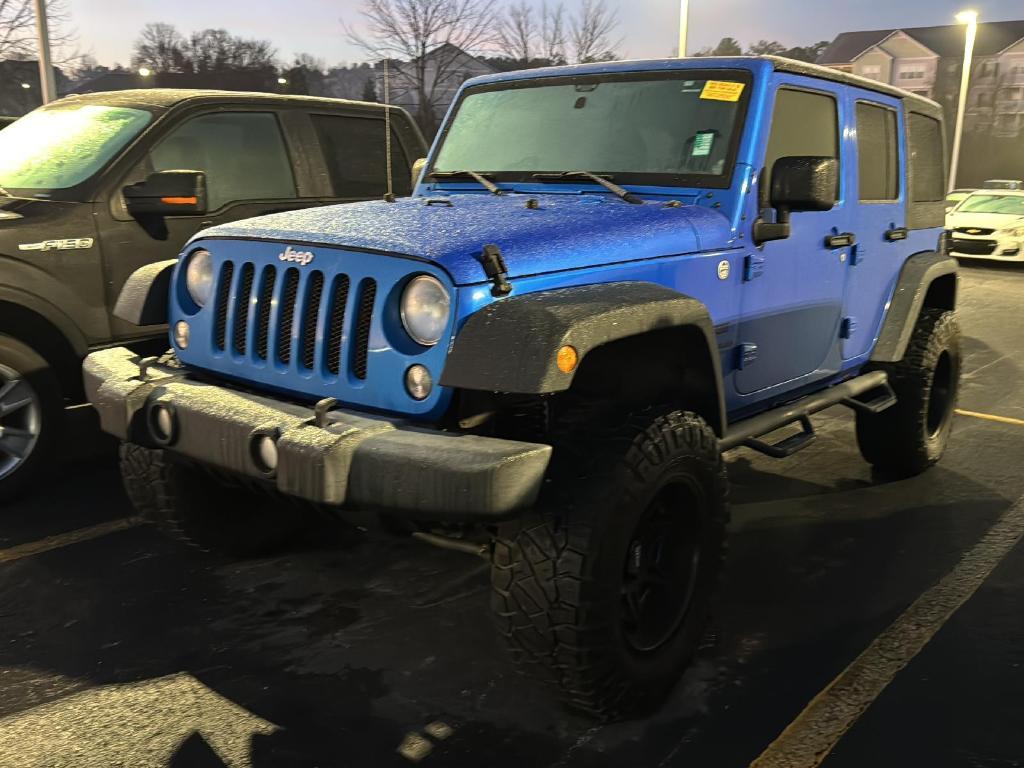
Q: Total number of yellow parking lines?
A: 3